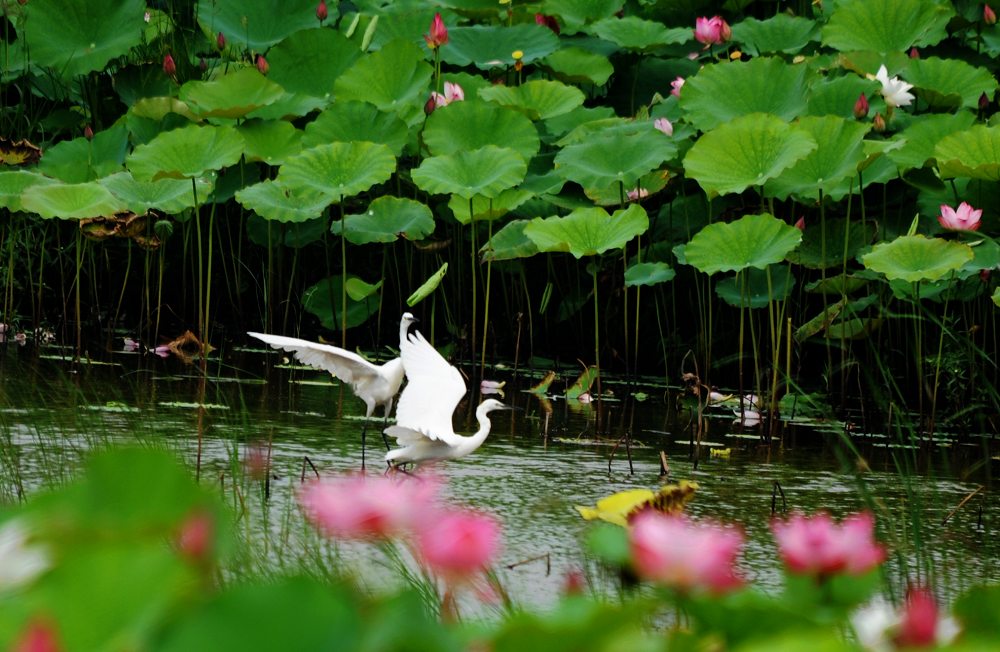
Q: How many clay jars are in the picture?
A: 0